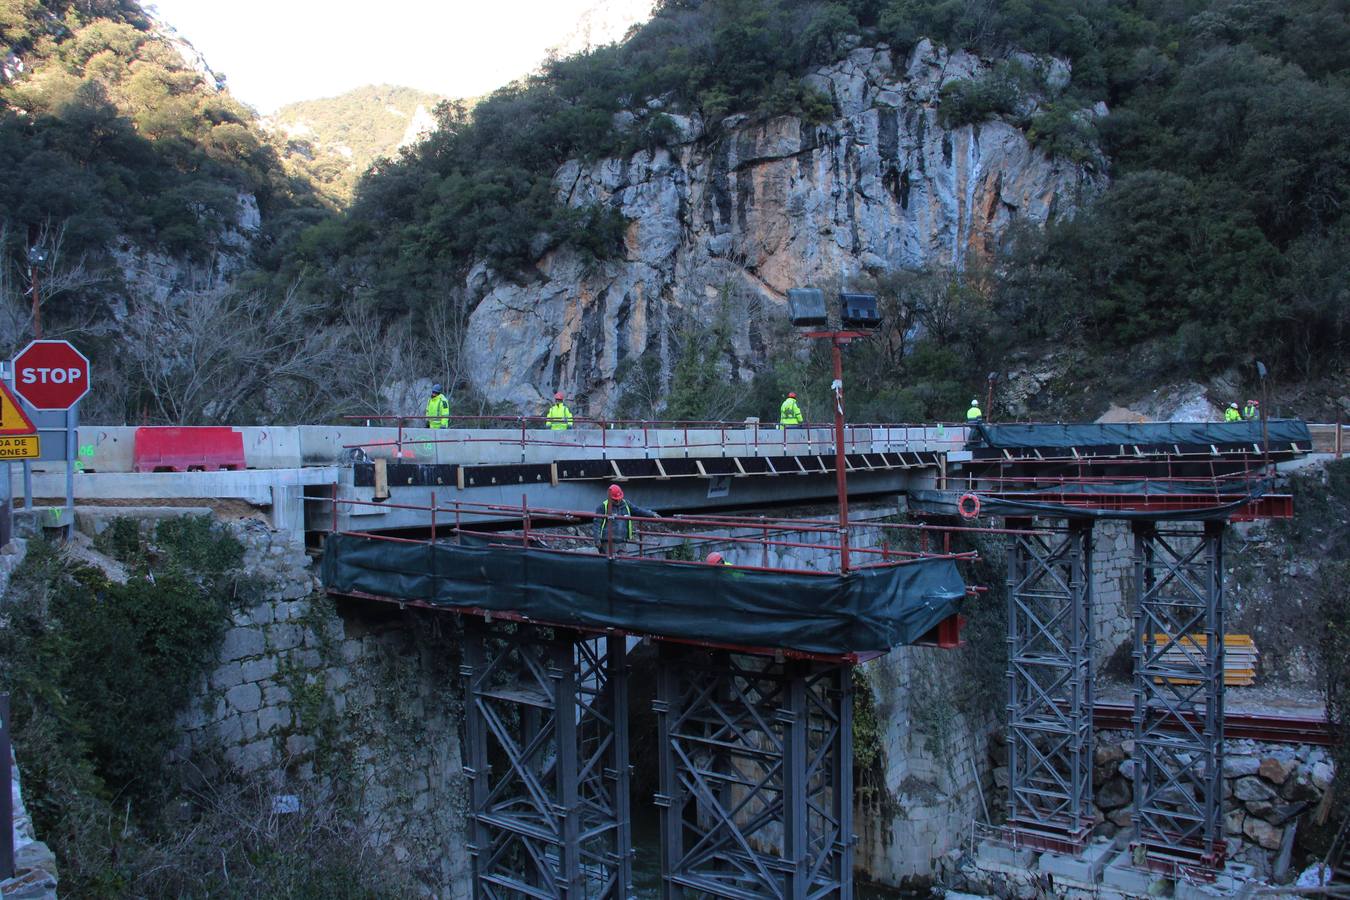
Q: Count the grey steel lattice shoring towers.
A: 4